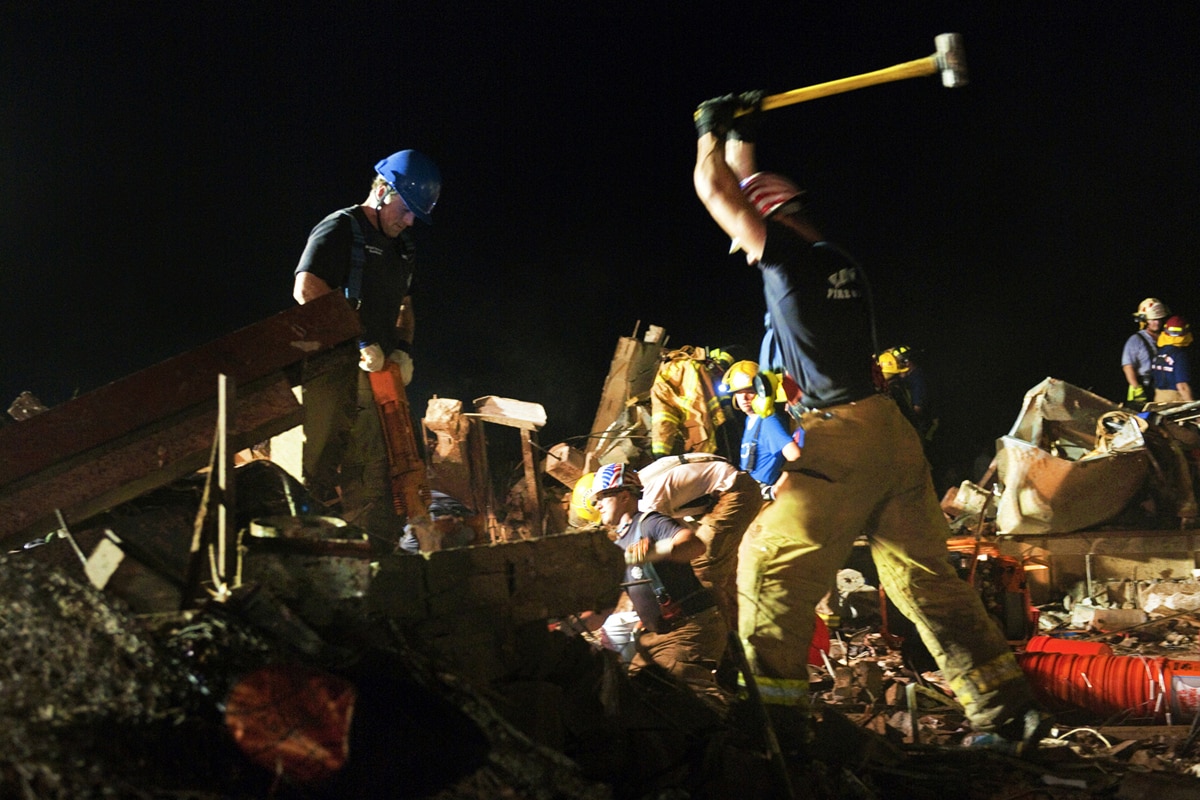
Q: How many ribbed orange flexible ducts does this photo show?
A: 1